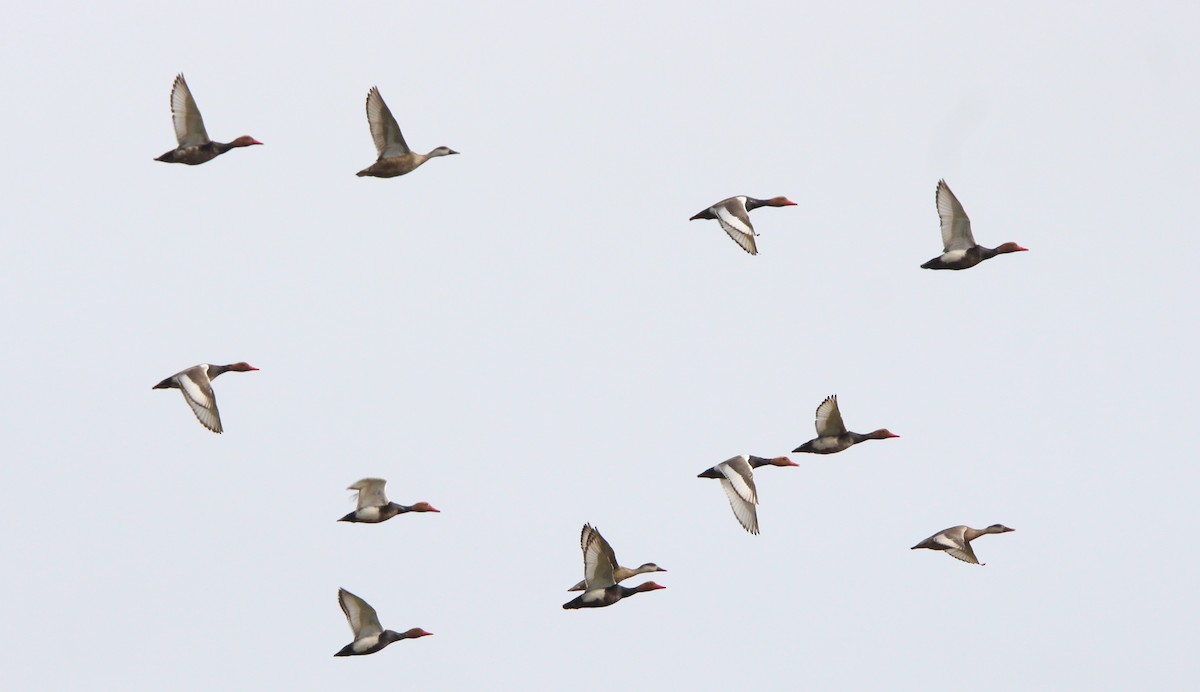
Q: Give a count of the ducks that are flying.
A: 12